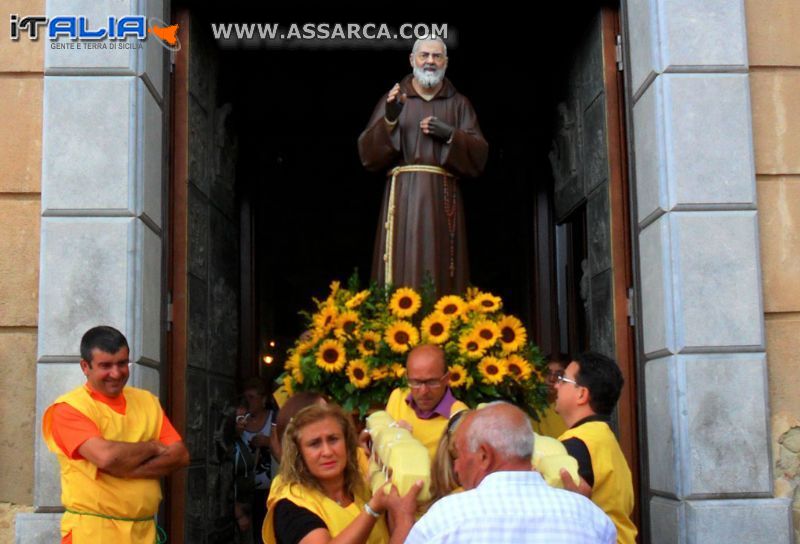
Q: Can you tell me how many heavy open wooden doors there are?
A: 2